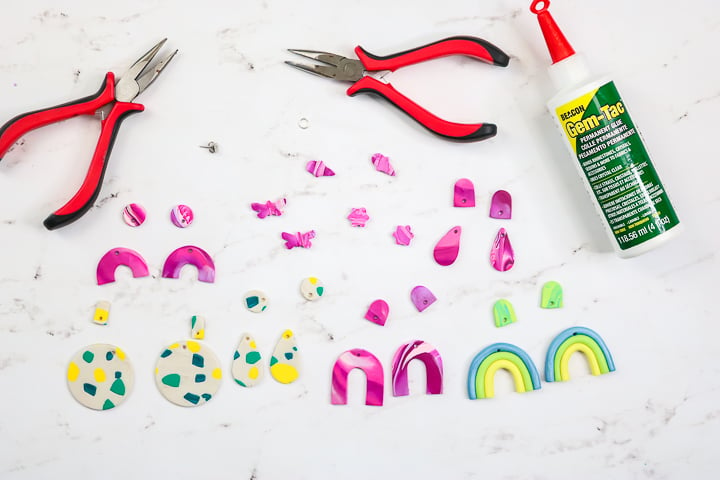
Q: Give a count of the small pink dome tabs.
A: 4